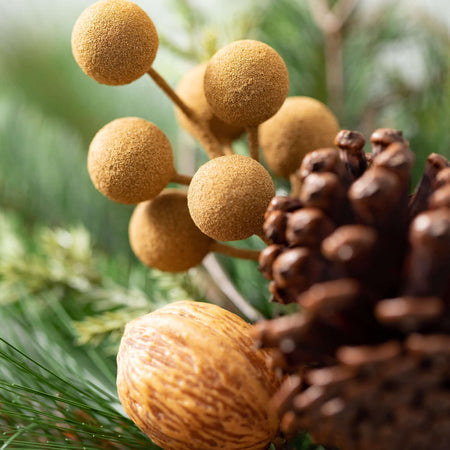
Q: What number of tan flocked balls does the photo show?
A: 7